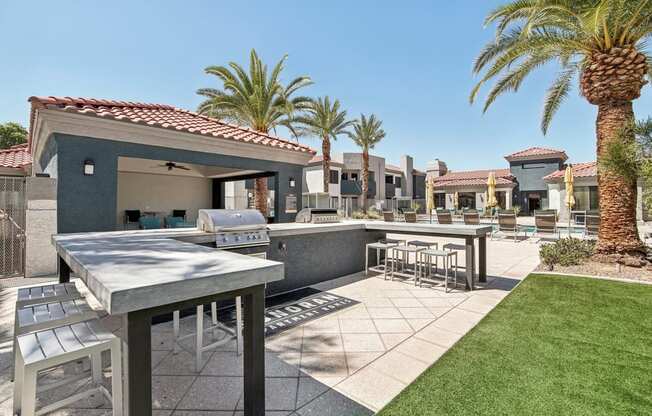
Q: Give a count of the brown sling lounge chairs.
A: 7